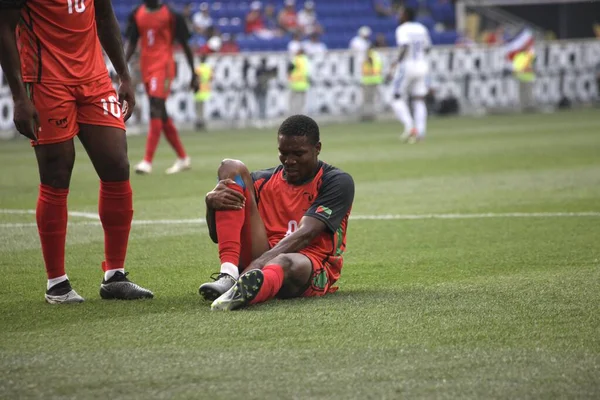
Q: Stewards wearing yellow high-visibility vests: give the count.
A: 4